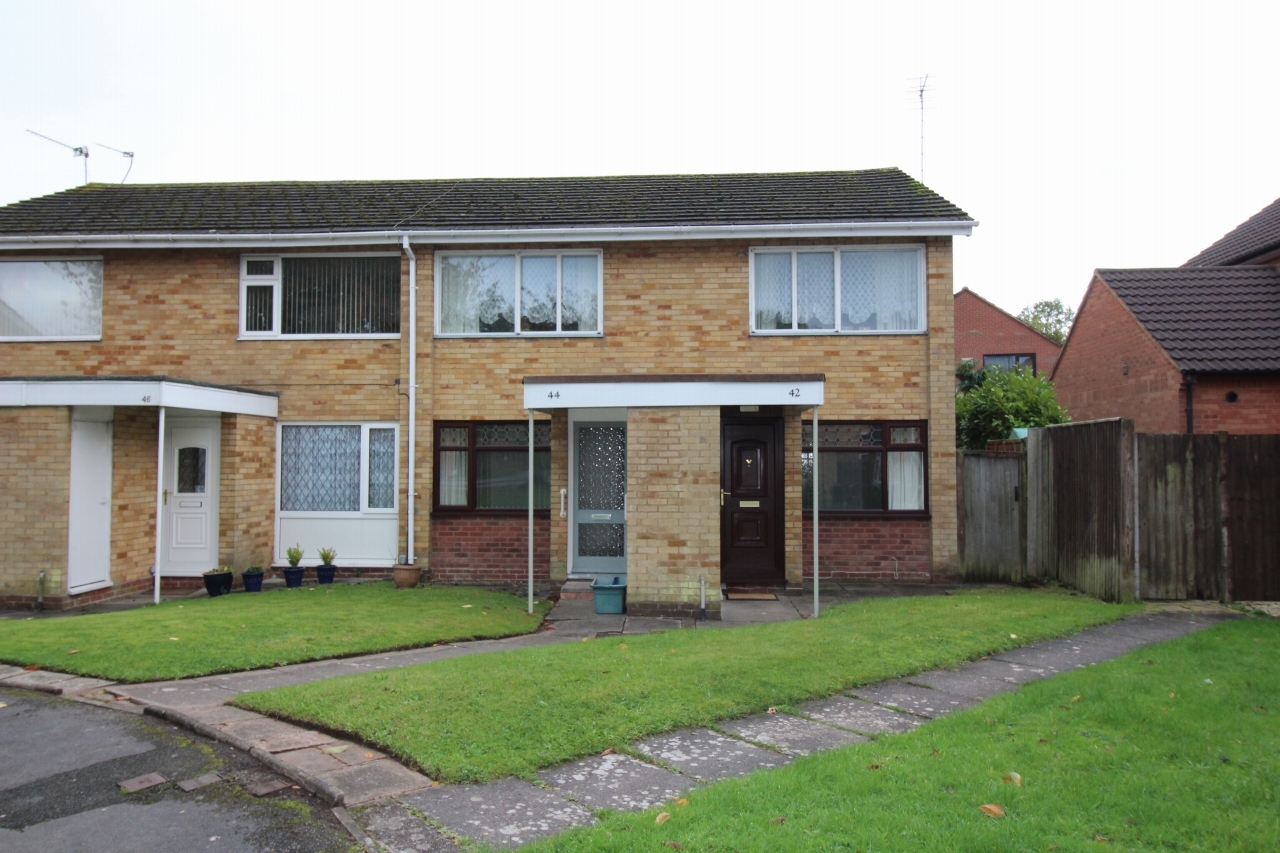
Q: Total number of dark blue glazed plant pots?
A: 3